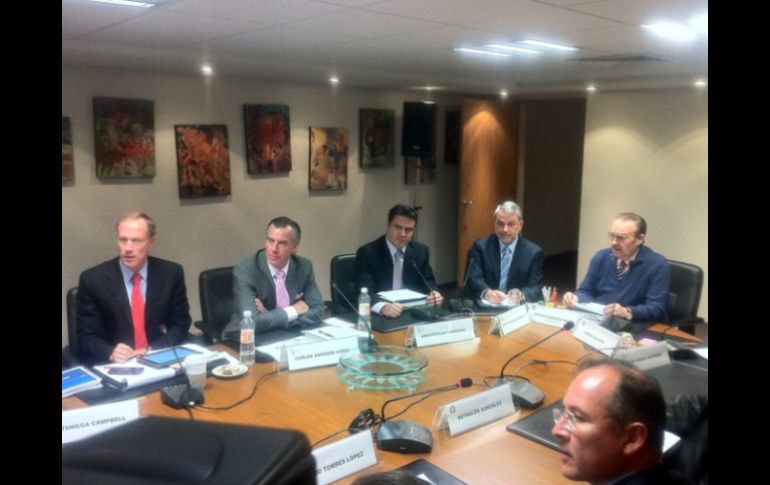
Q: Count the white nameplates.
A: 9